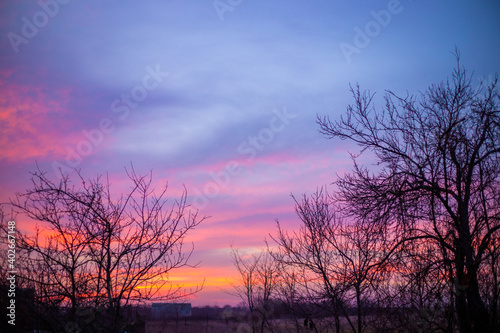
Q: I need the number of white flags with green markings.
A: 0